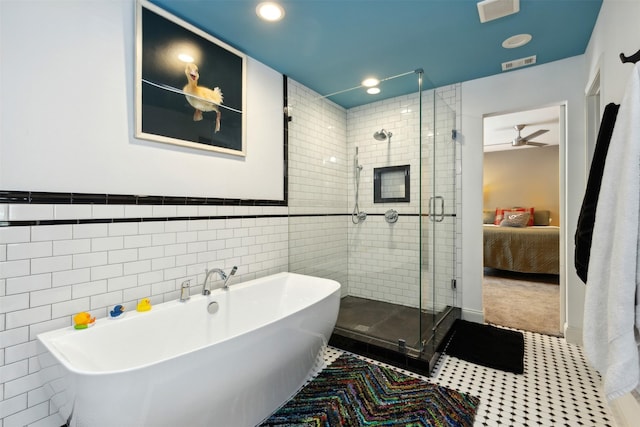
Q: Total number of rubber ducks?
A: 3